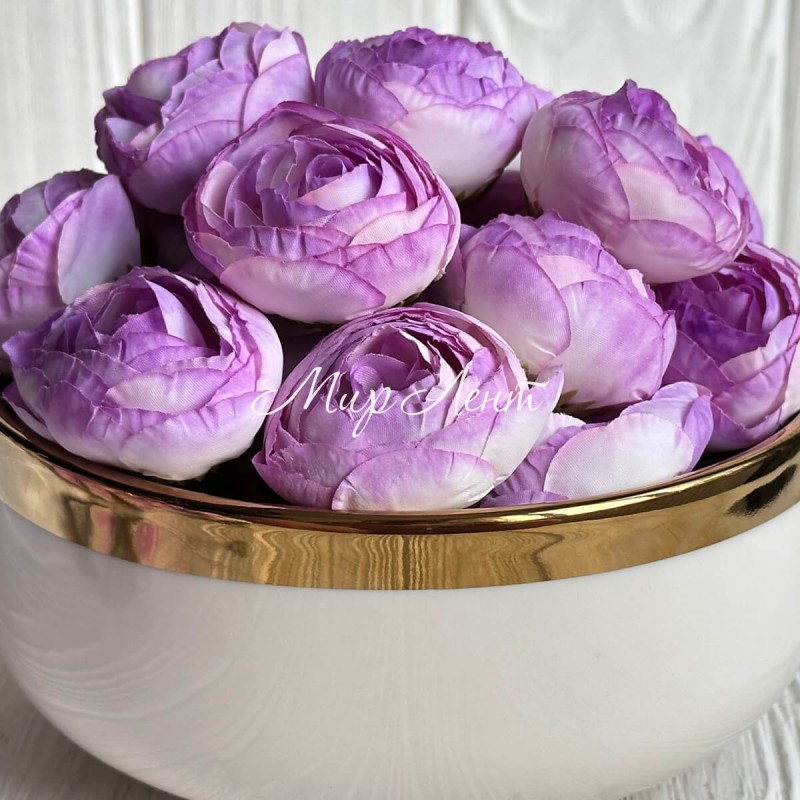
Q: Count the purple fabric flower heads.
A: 10